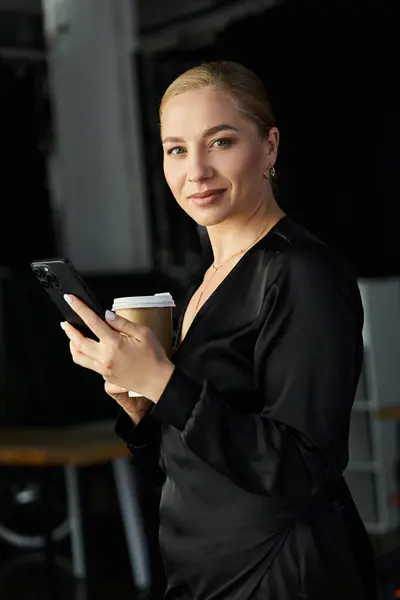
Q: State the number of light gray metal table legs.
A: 2